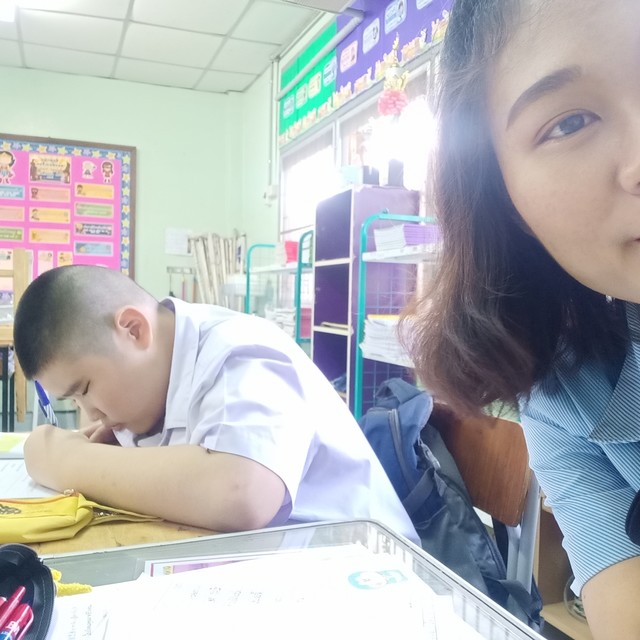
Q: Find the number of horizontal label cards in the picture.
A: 10